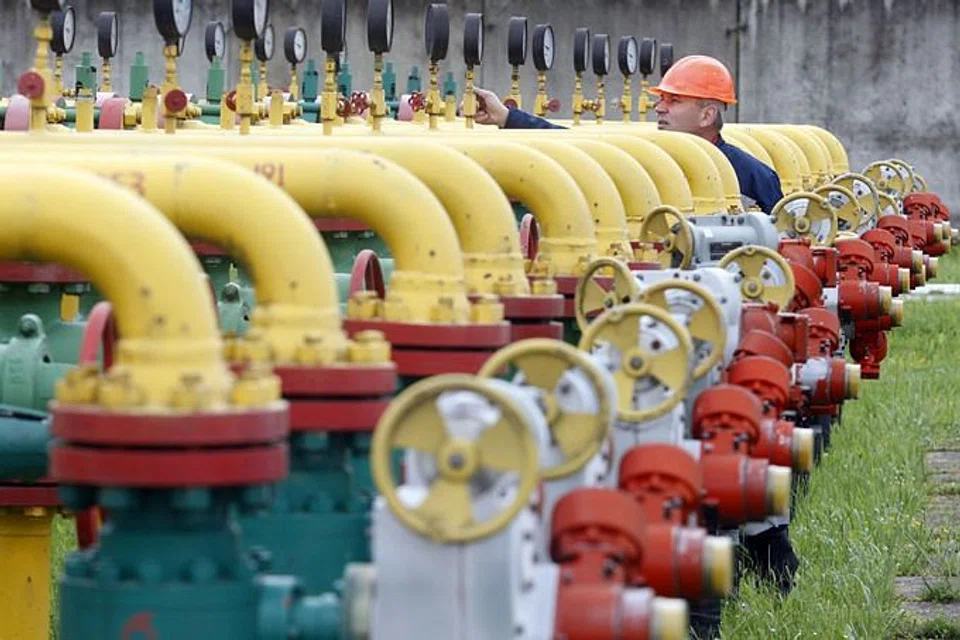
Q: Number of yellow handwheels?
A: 14